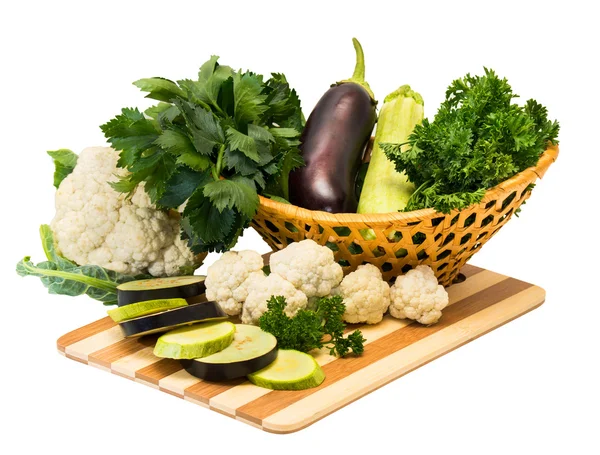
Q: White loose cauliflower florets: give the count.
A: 5